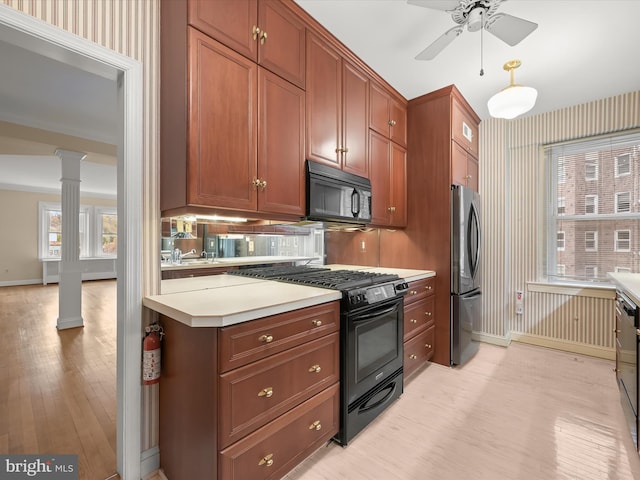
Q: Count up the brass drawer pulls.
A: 12